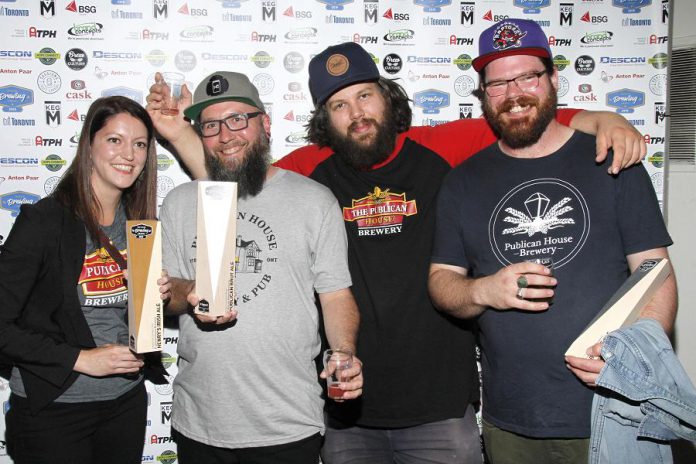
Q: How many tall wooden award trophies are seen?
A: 3